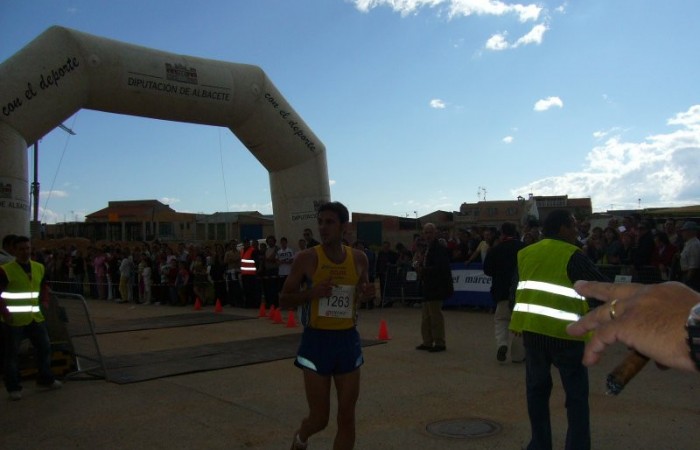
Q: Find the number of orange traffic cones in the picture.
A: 7